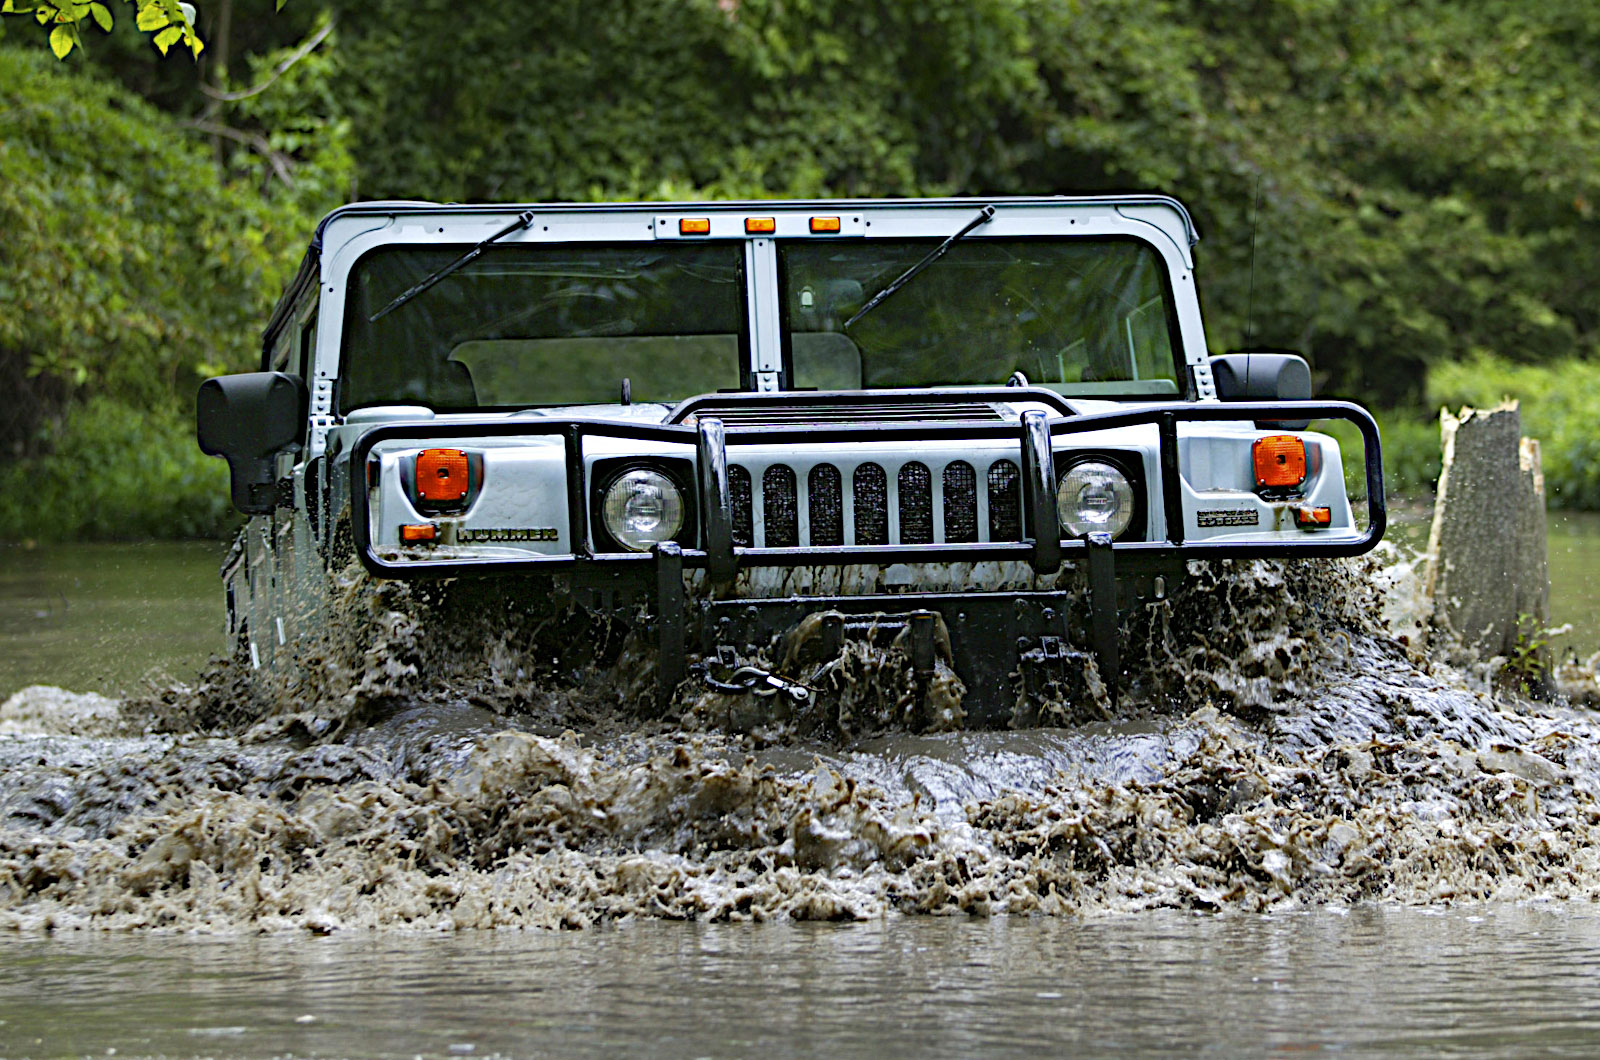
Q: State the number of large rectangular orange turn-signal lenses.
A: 2